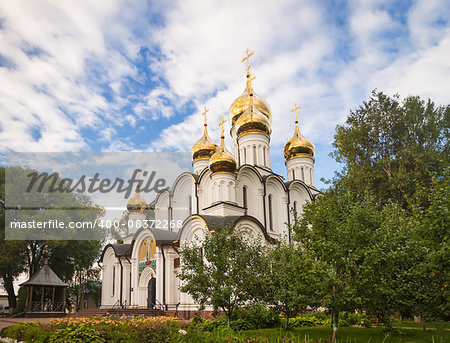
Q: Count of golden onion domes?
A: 6